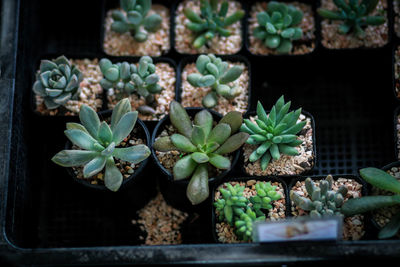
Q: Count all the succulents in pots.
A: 13